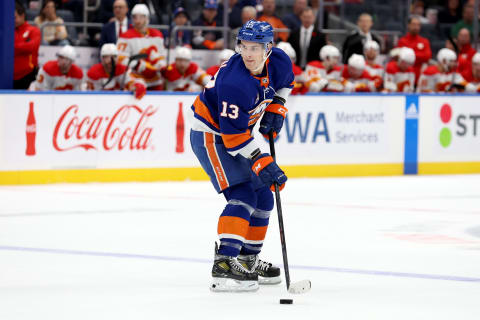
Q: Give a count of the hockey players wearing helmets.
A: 13